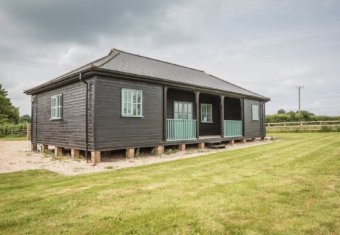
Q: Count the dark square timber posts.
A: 4